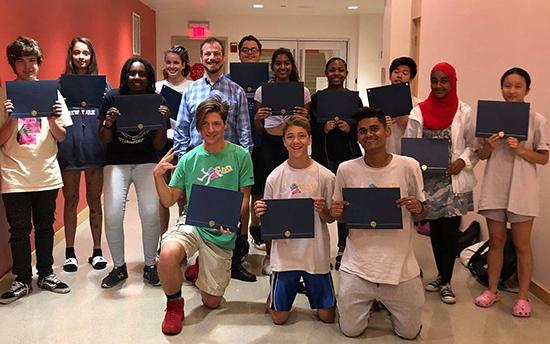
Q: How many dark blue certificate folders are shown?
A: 13